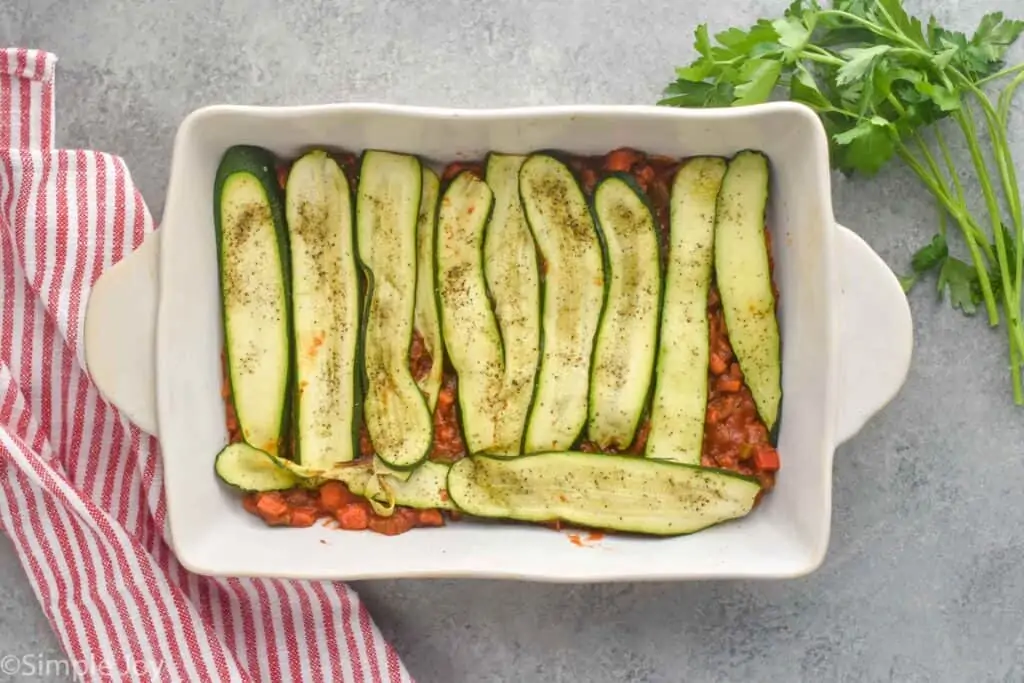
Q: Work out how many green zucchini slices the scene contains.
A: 12